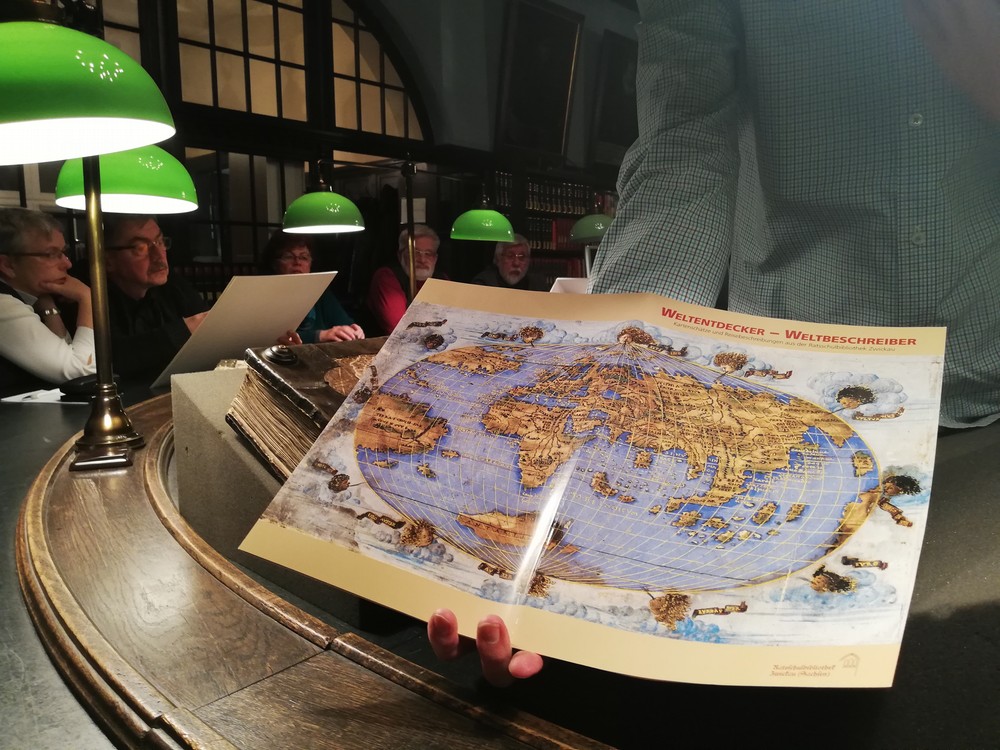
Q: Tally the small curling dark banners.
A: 12